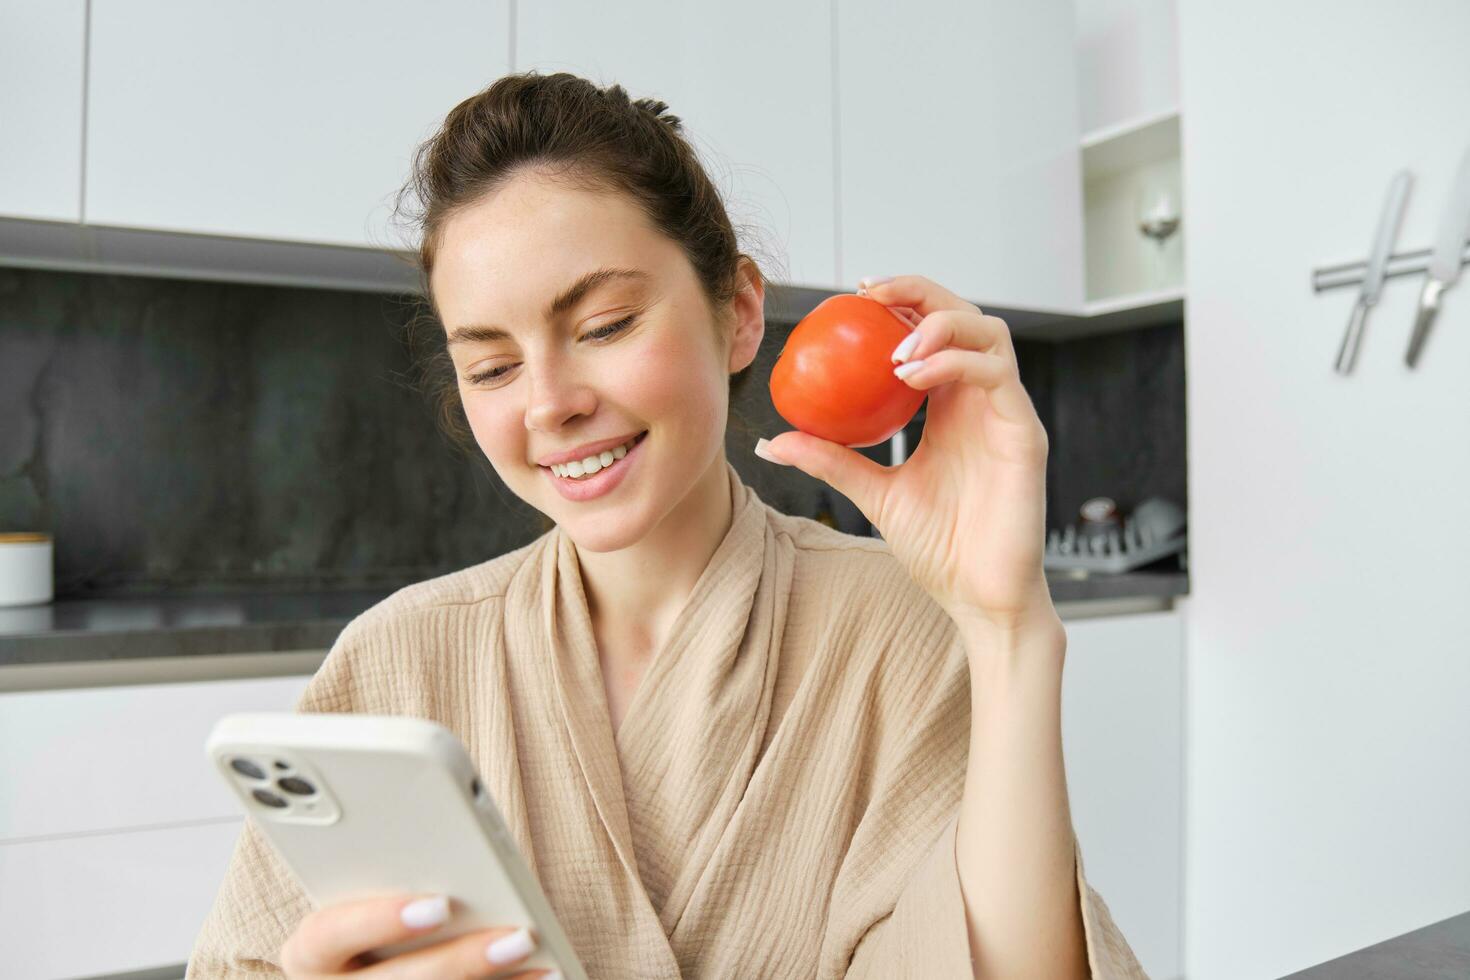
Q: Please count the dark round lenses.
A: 3